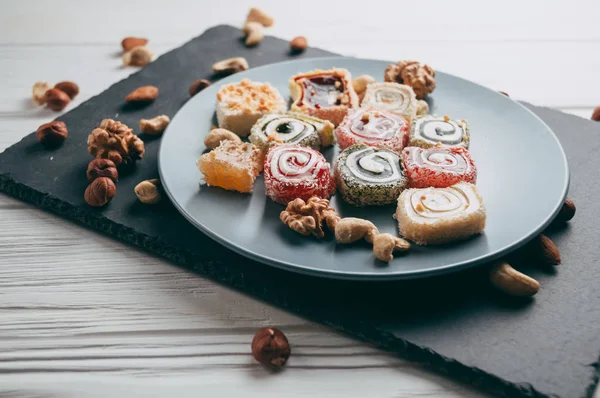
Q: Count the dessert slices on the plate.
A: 11